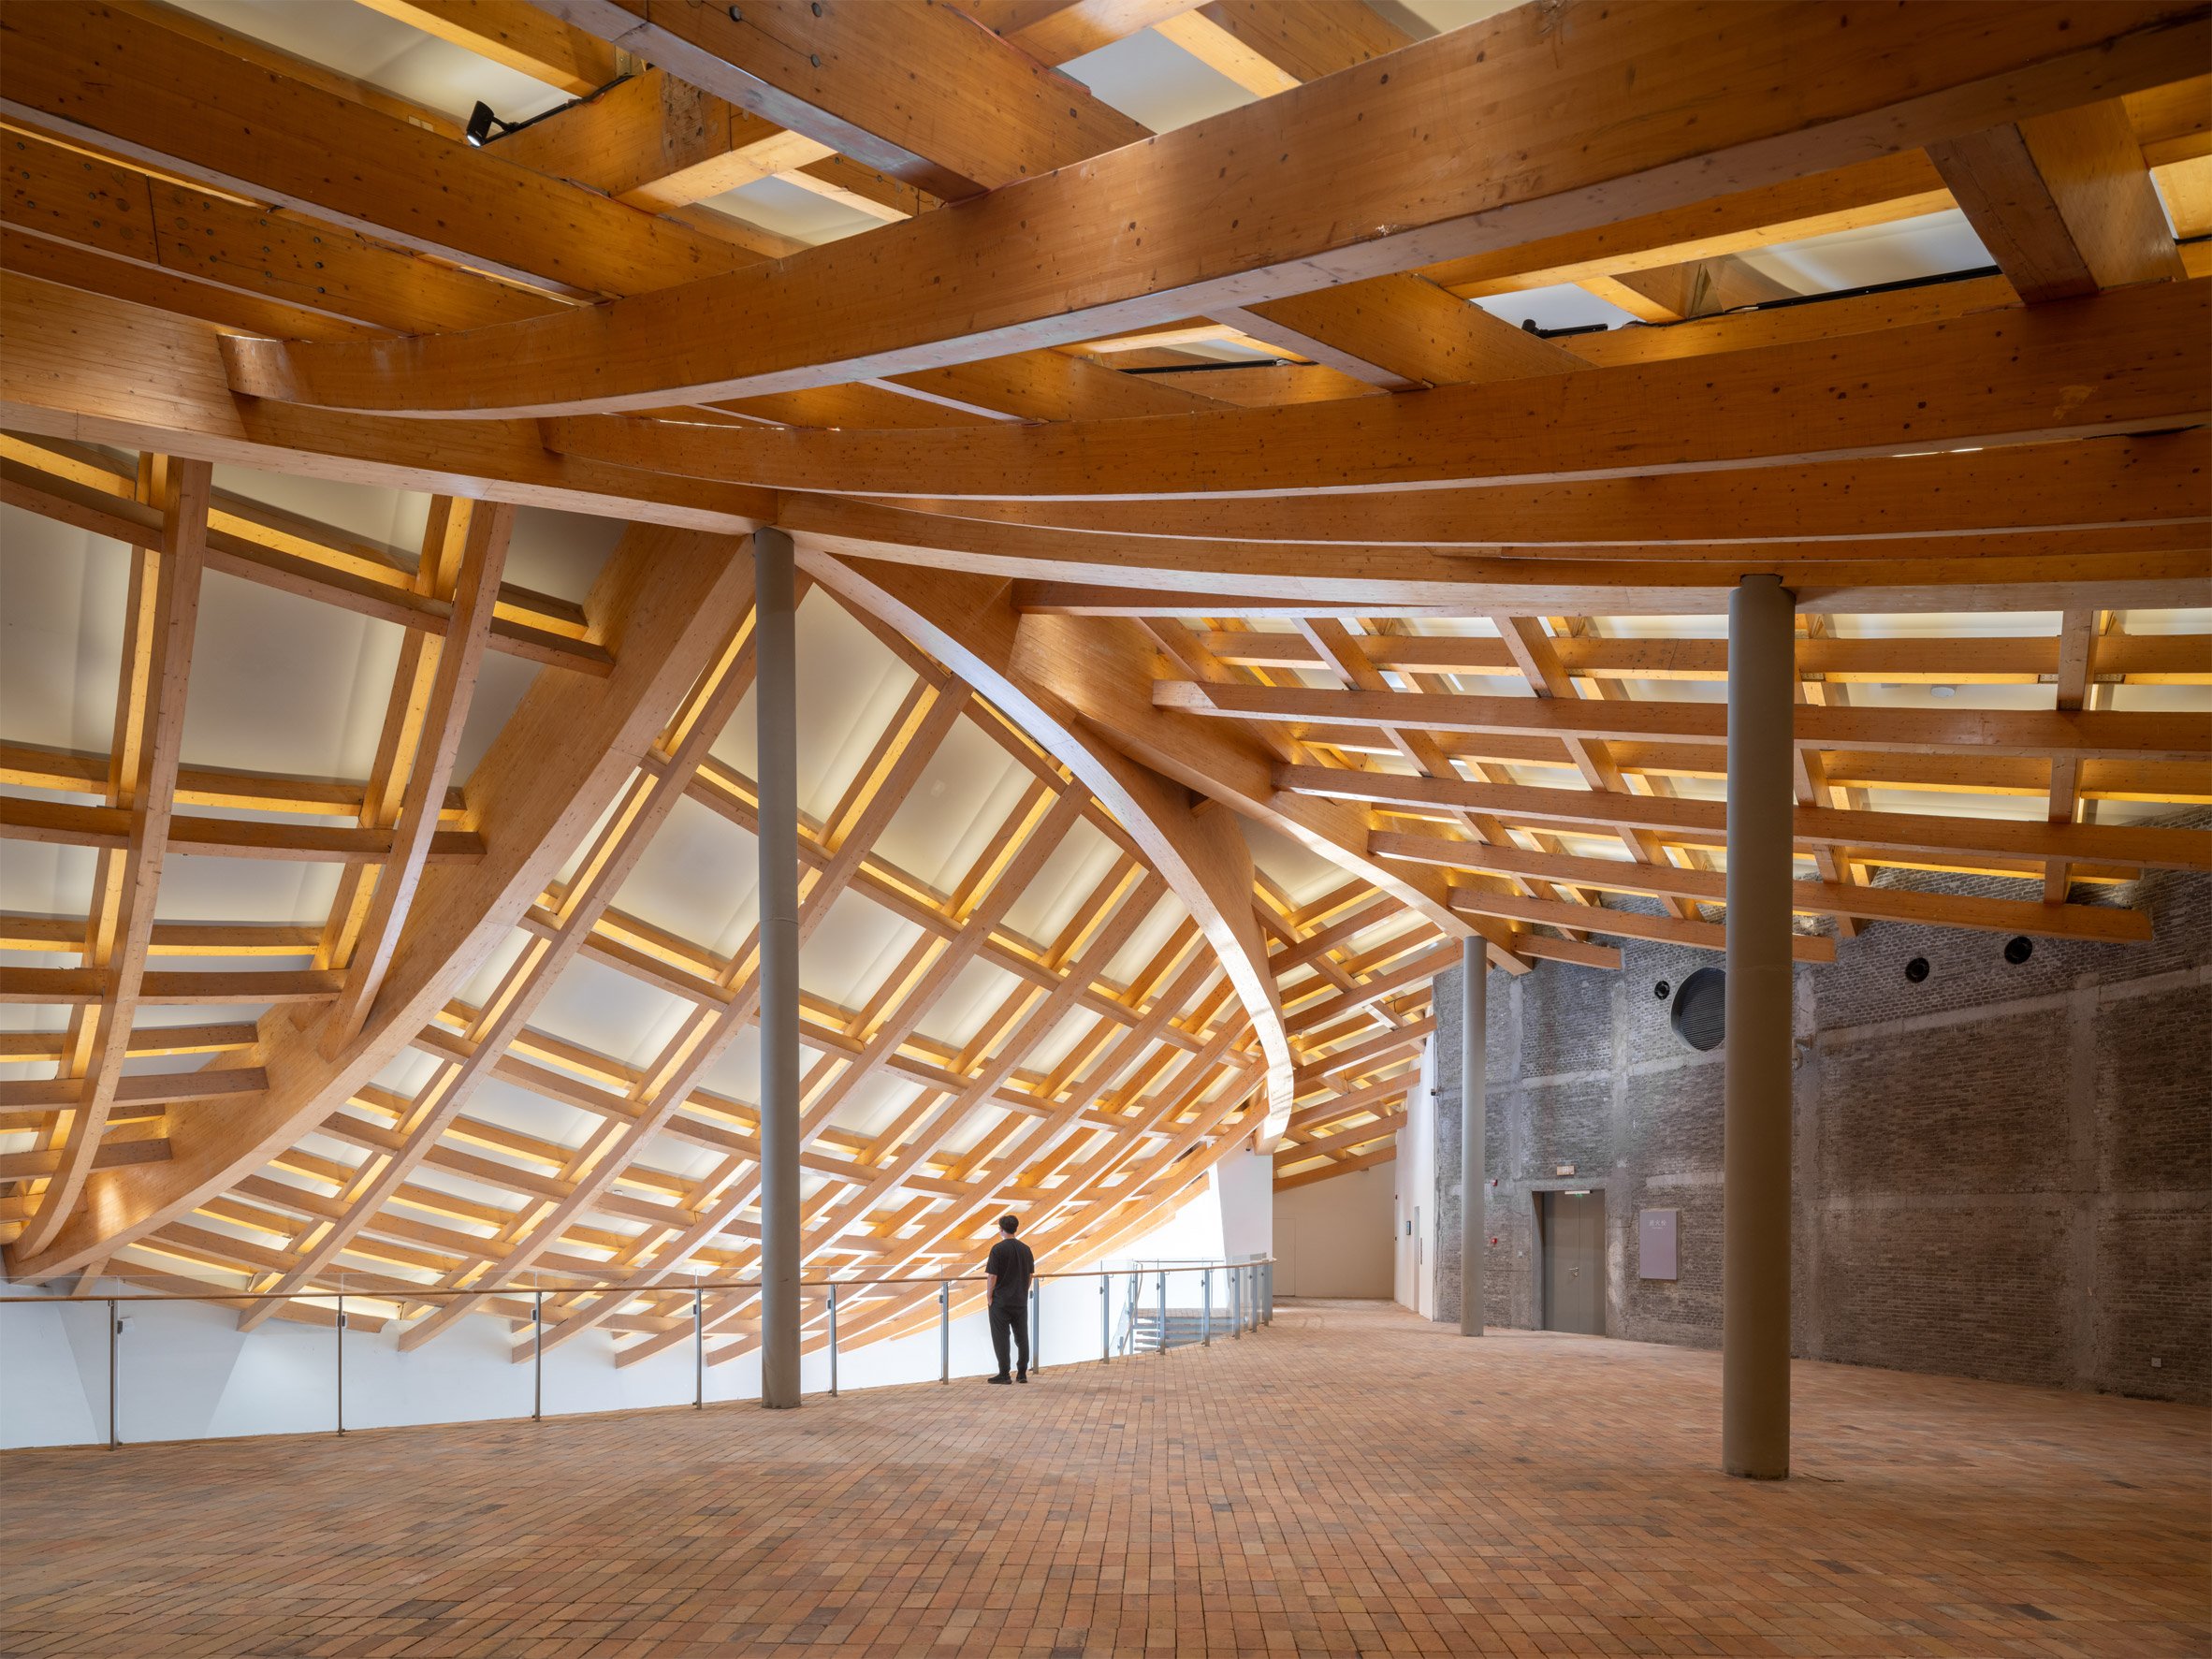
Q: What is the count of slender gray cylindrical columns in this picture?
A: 3